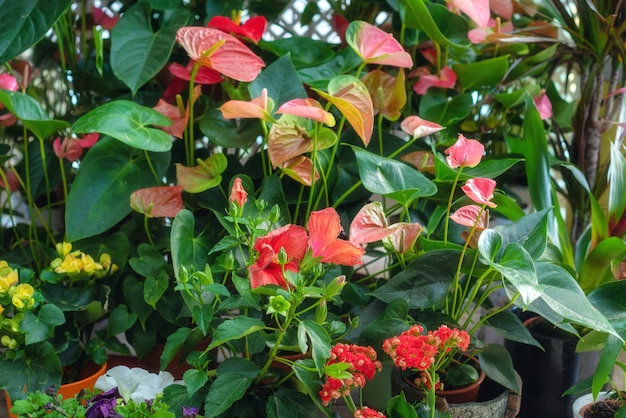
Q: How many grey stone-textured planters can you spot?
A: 1